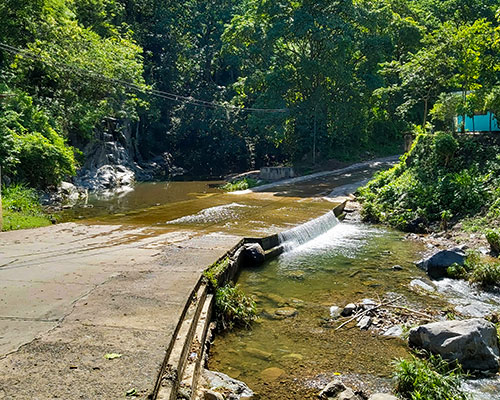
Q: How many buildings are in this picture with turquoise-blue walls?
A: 1